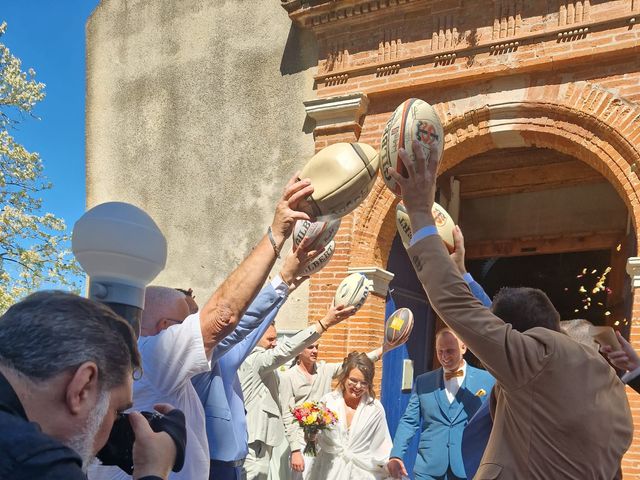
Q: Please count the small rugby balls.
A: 2